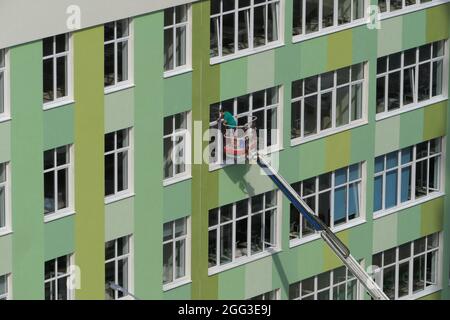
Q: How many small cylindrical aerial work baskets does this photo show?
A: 1